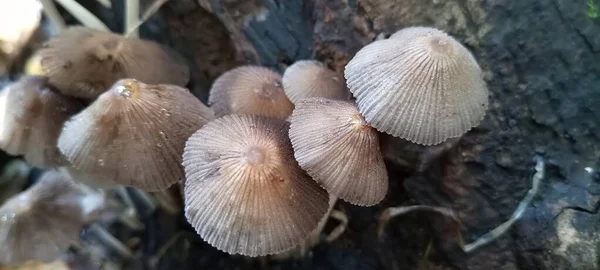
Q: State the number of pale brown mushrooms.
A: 9